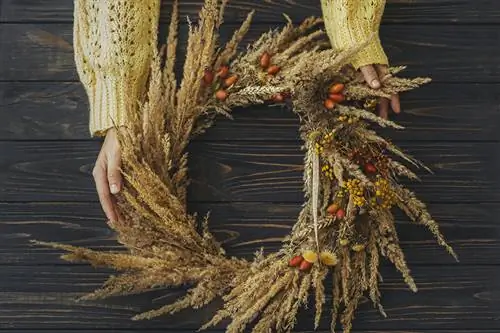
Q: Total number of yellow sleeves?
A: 2